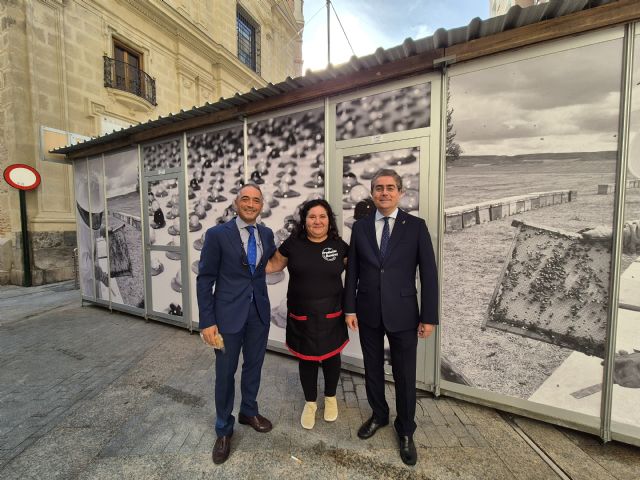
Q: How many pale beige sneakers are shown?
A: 2